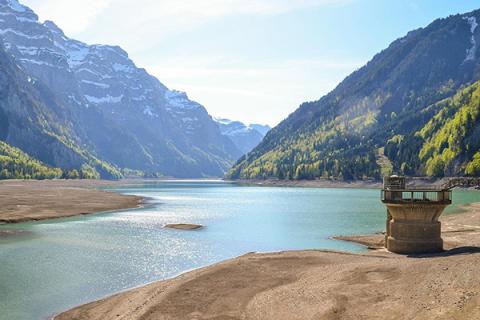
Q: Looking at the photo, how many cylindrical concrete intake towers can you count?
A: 1